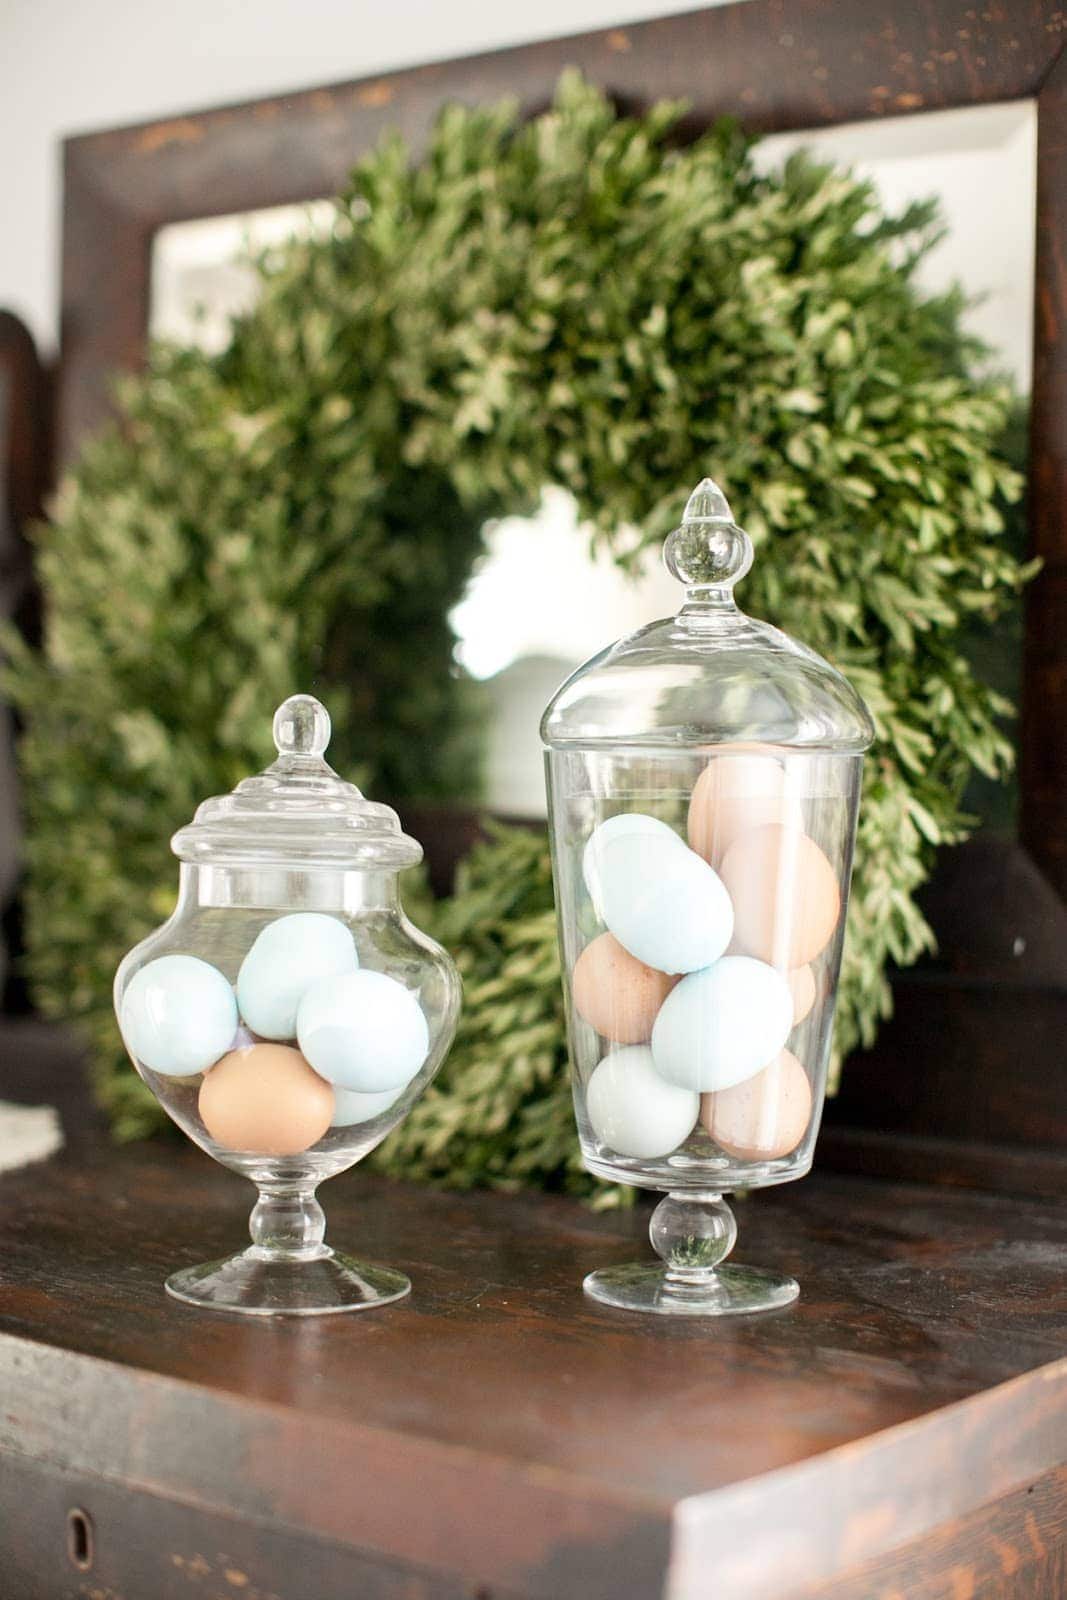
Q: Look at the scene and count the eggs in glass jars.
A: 13